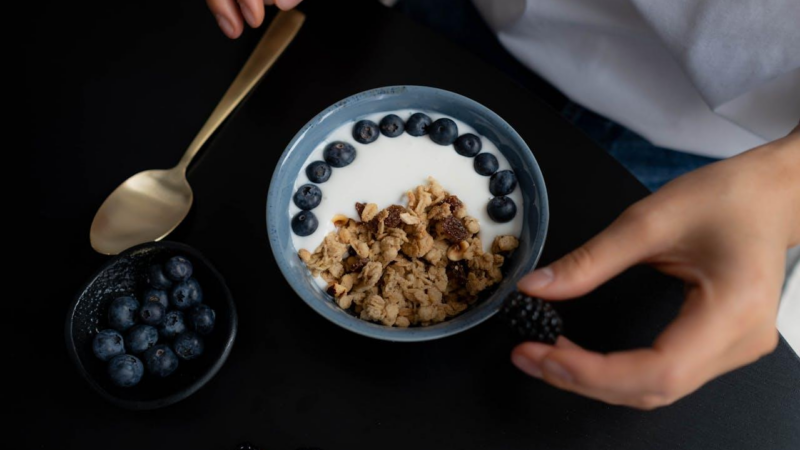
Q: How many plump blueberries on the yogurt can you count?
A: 12